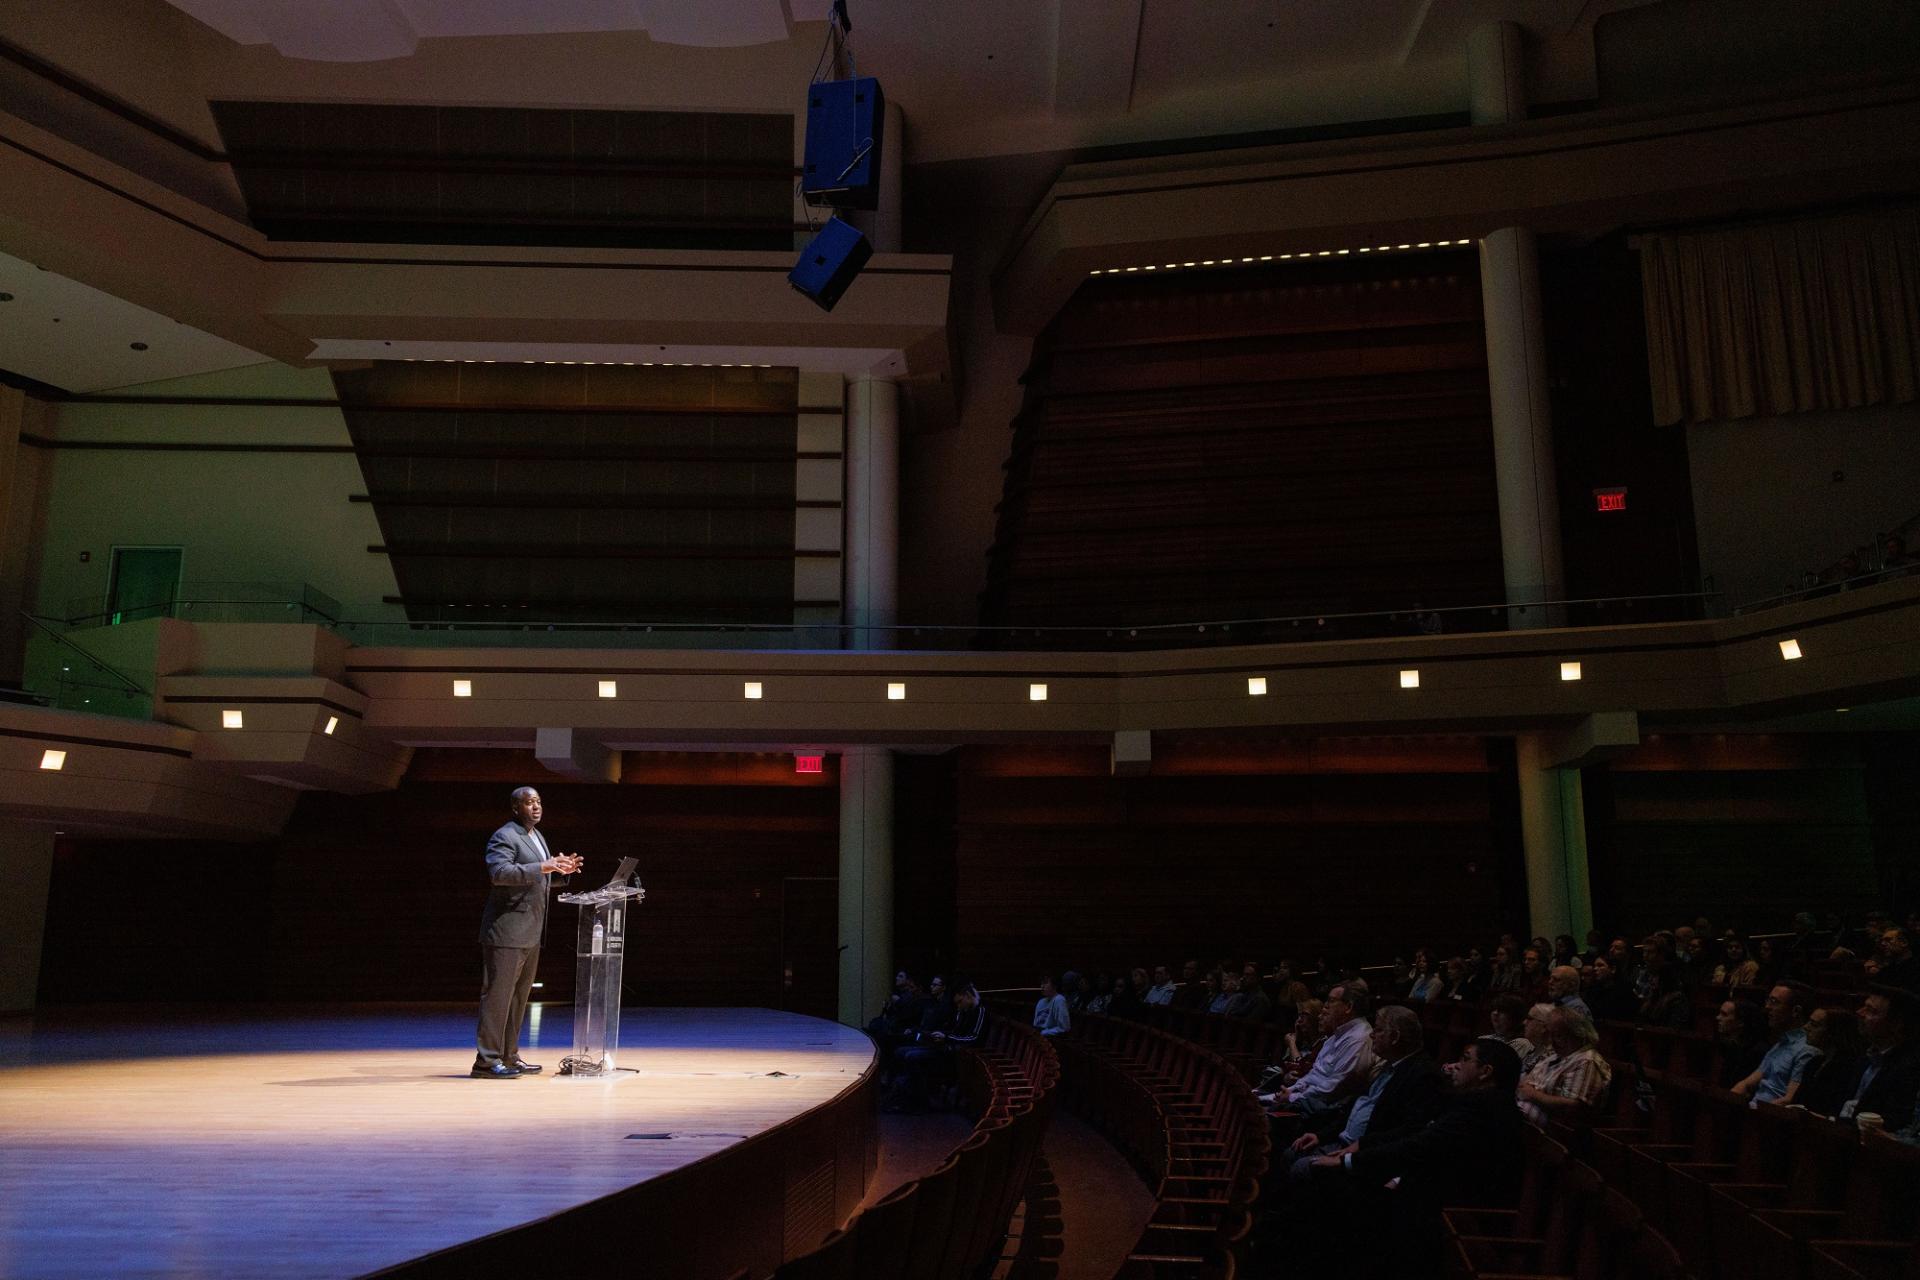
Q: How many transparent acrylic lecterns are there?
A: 1